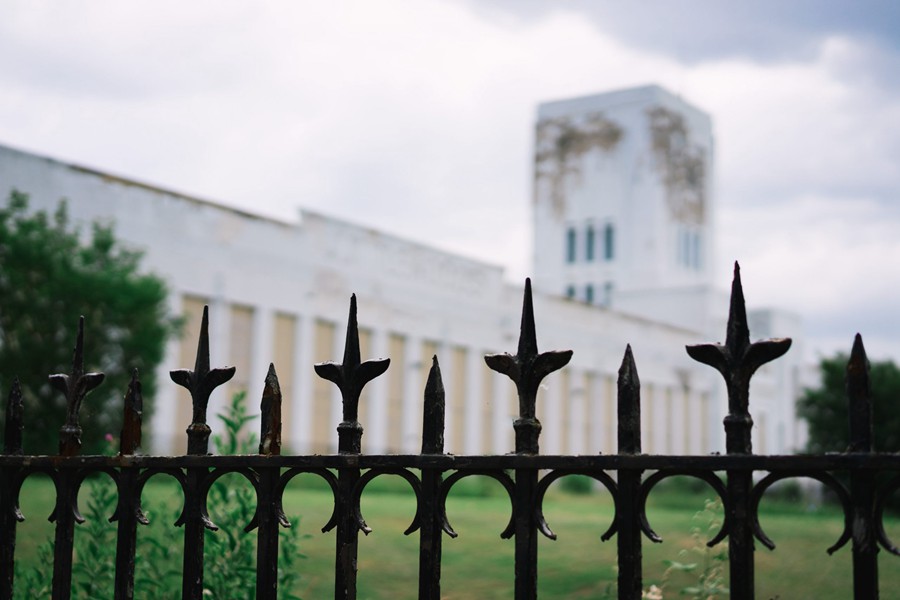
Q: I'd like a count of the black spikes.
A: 11